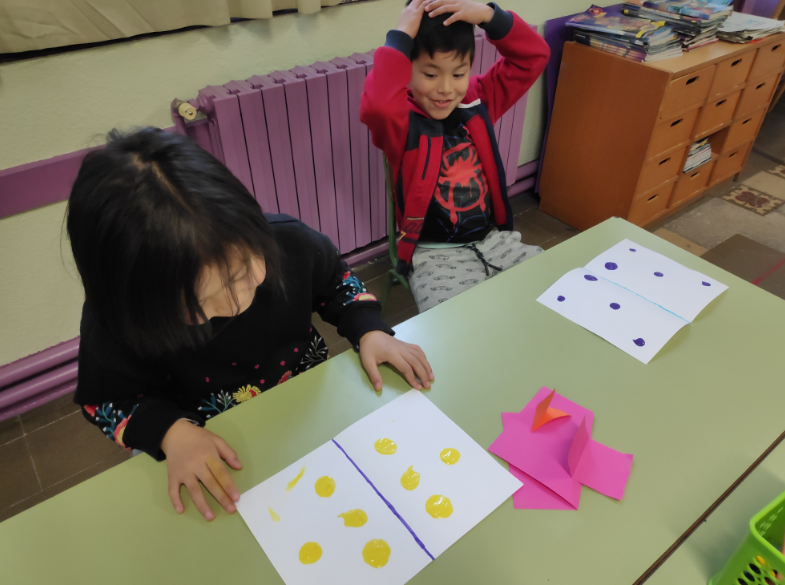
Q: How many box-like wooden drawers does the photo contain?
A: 11